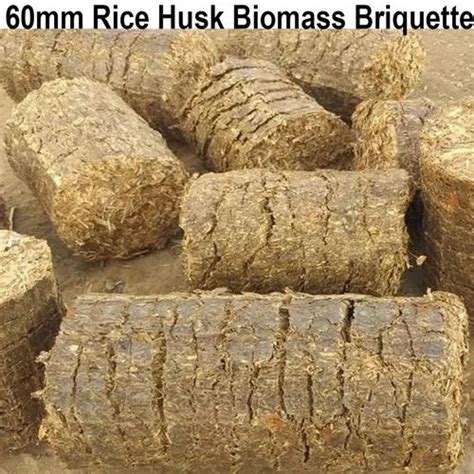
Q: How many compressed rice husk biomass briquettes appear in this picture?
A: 9